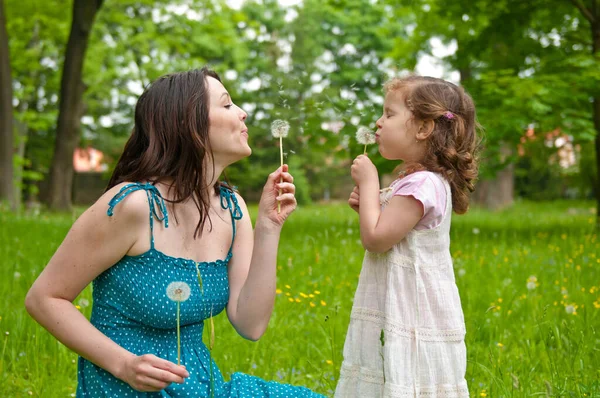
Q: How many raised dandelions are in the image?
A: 2